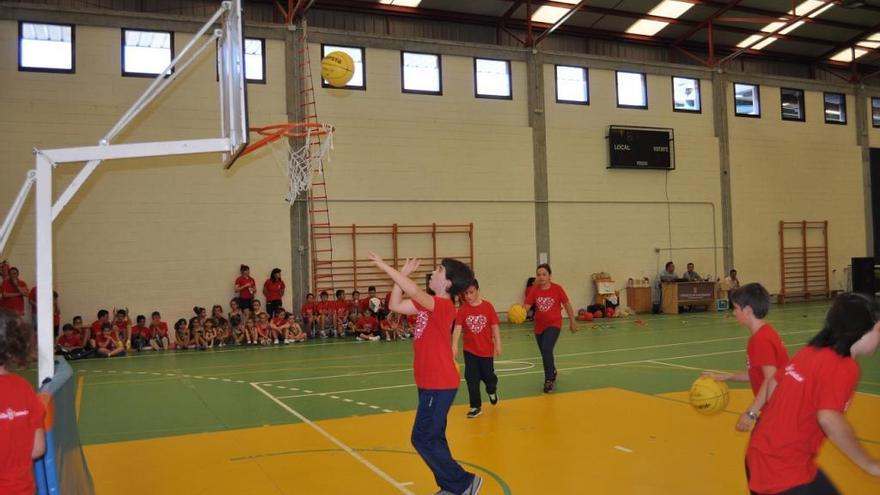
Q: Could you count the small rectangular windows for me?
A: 13